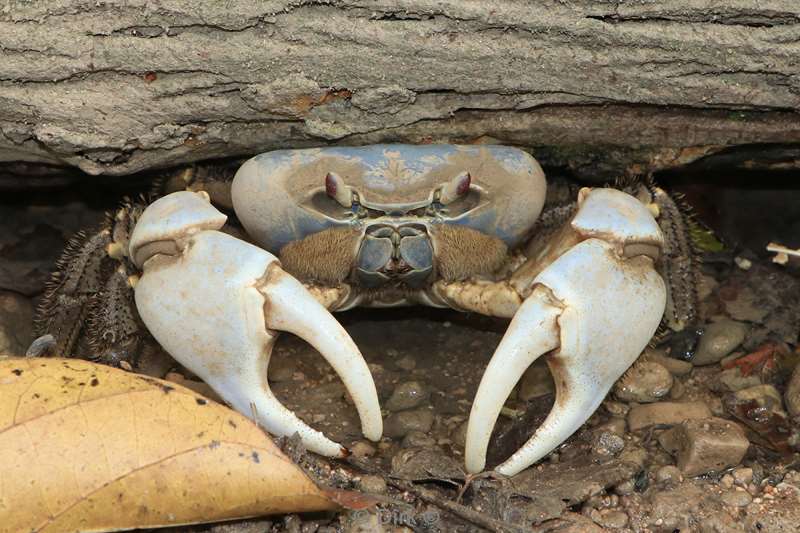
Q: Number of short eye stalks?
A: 2